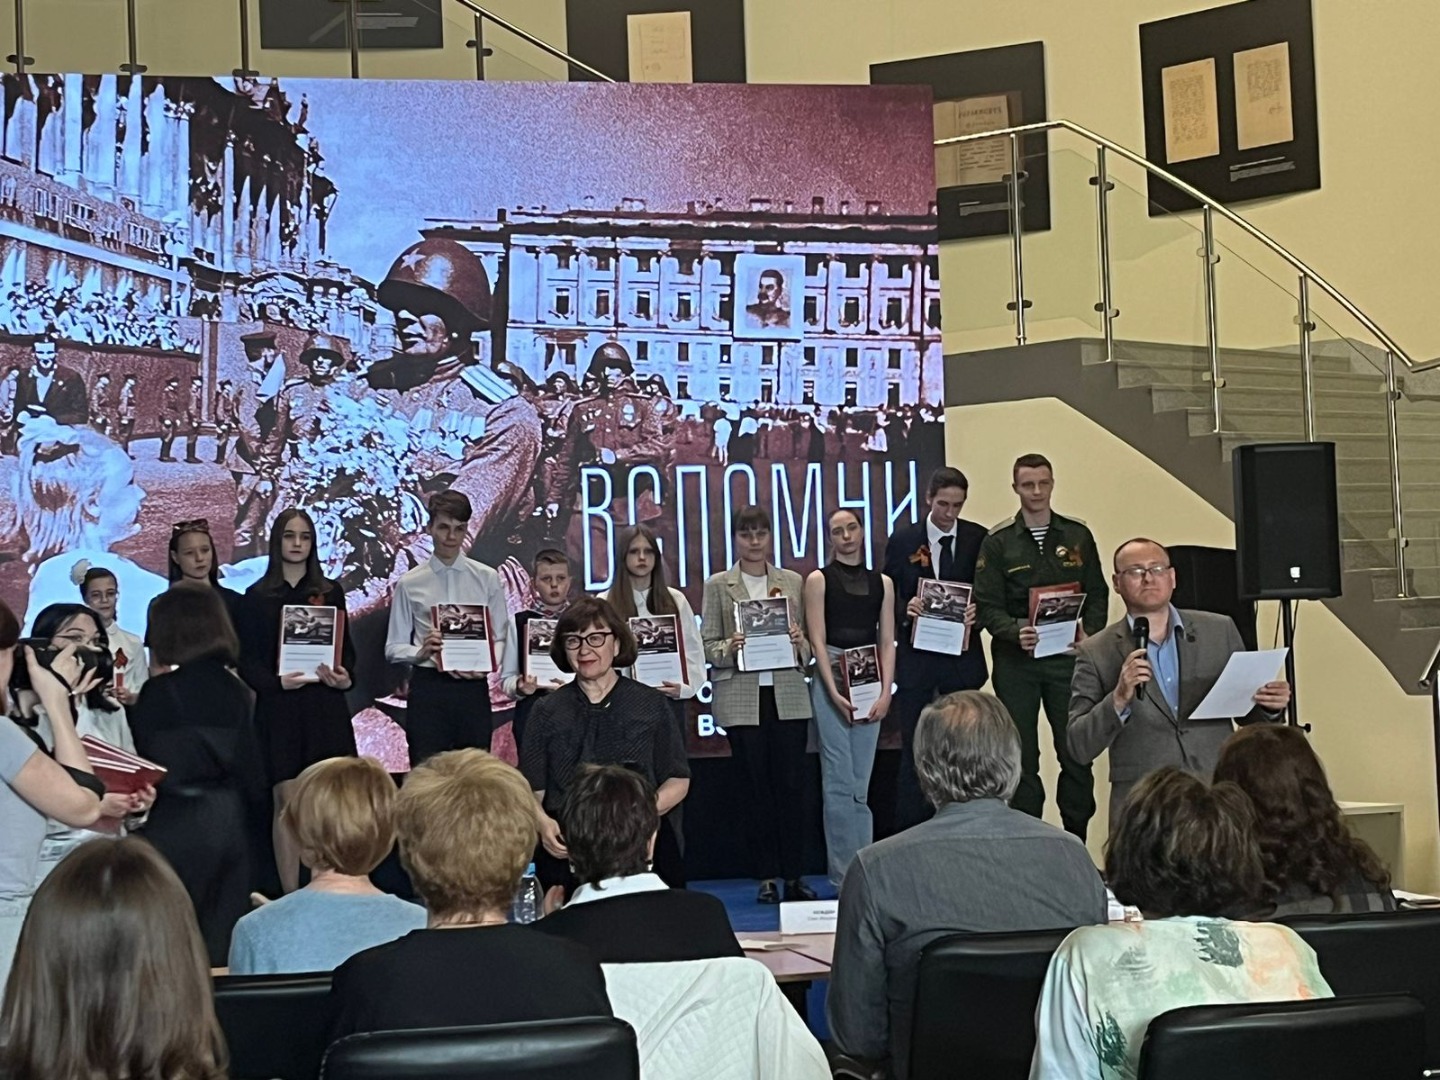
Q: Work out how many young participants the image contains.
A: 10